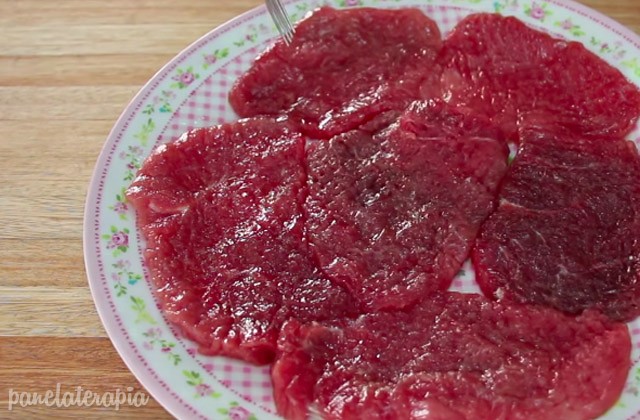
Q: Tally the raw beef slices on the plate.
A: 6